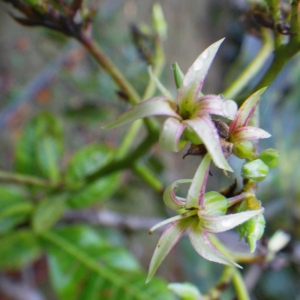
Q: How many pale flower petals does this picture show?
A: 12